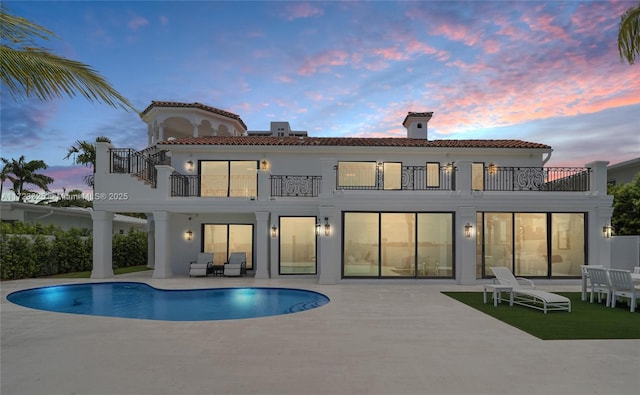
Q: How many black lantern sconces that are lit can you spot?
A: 11